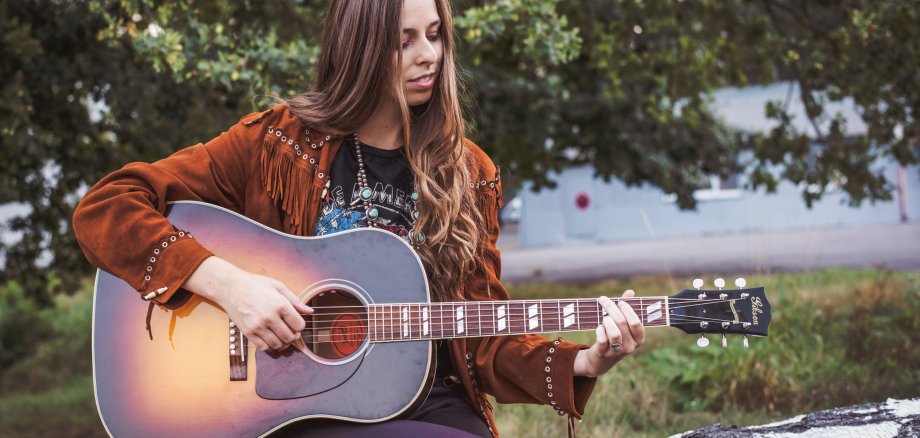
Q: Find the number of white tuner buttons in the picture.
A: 6